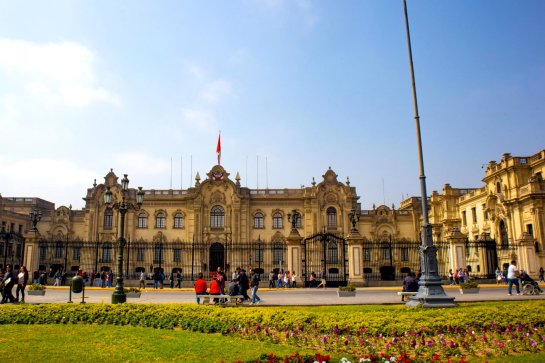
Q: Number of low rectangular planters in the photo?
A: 4